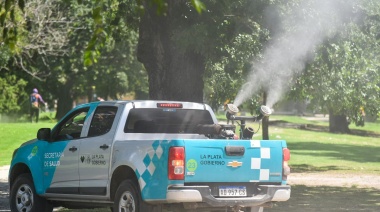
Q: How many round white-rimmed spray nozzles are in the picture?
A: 2